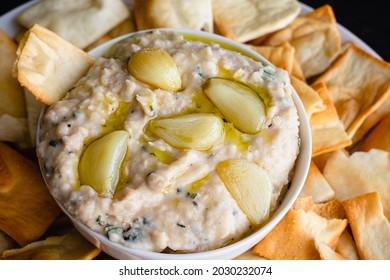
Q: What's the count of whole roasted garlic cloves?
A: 5